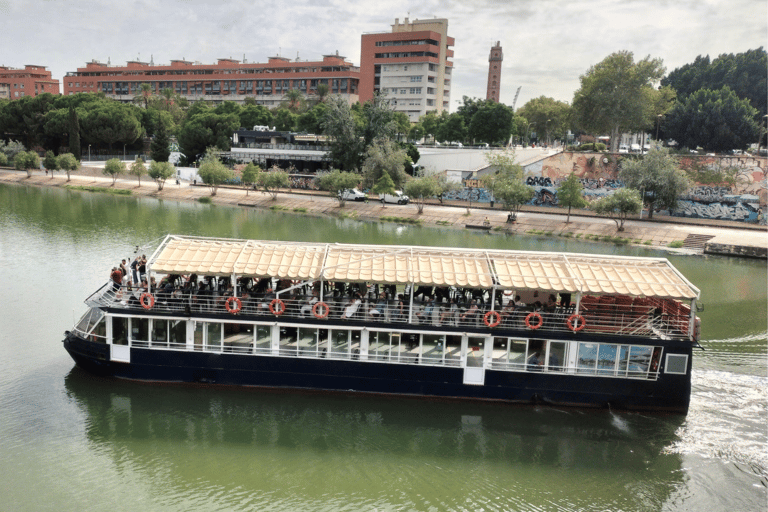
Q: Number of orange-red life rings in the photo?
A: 7